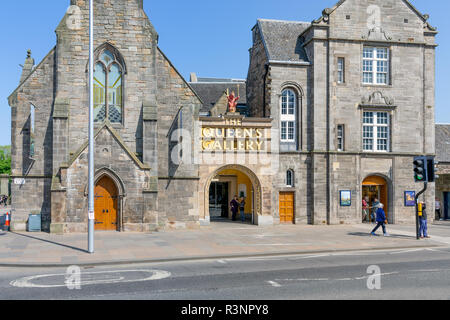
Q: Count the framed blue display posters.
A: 2